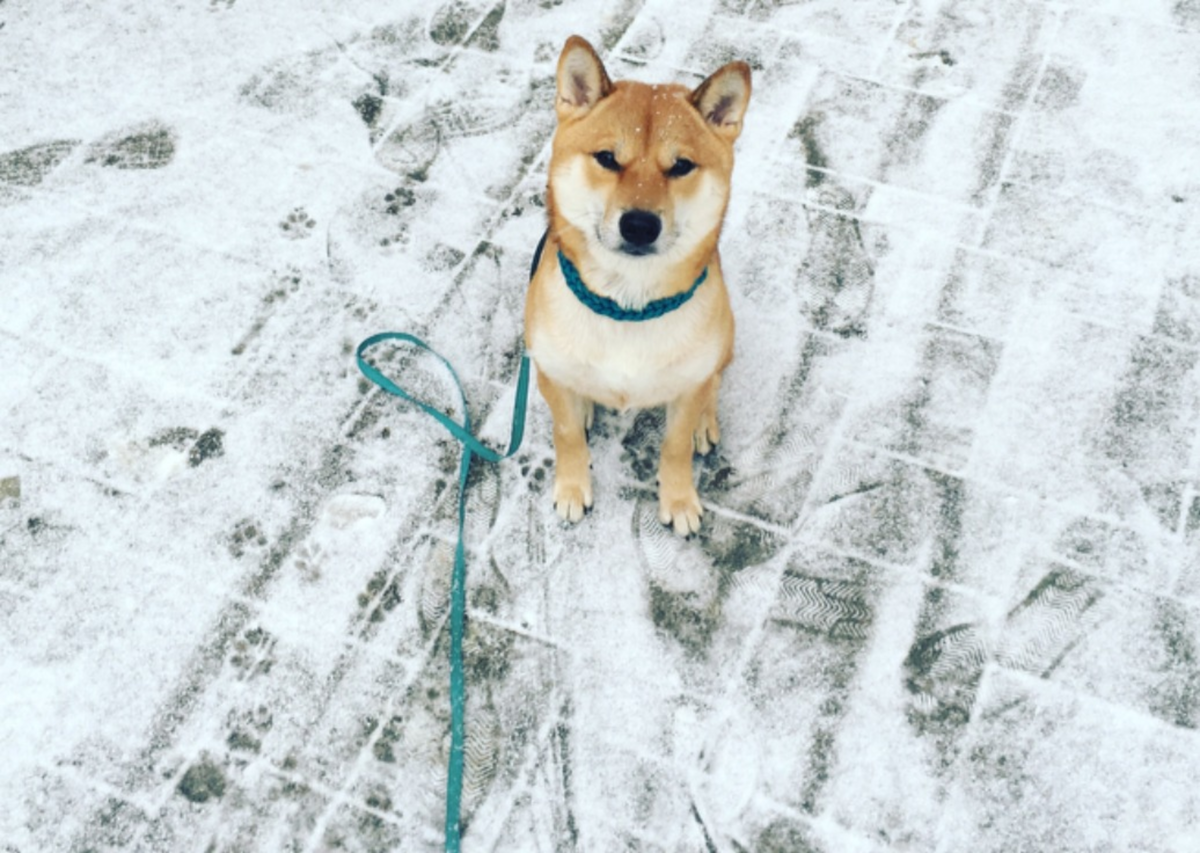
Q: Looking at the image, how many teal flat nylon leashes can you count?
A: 1